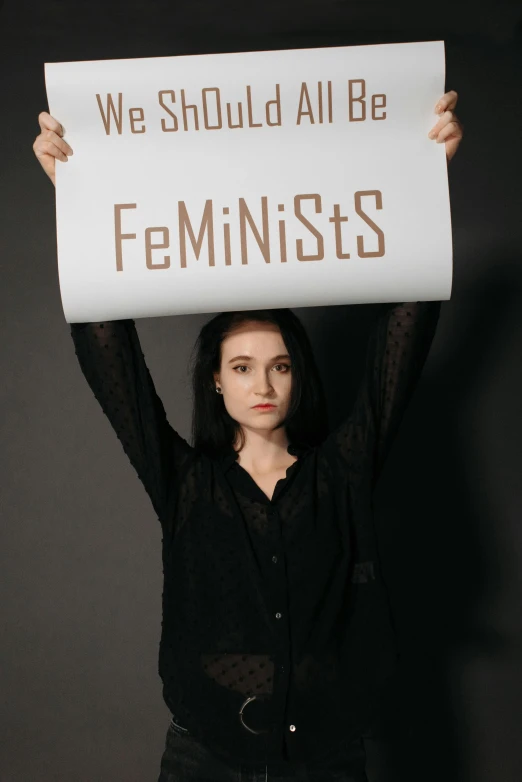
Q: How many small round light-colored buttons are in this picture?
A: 3